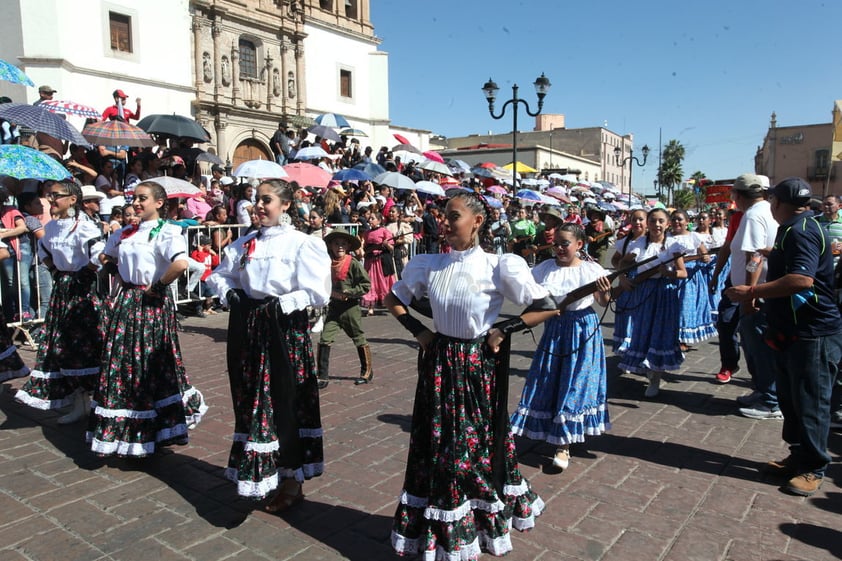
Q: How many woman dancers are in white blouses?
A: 10